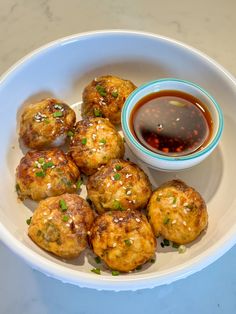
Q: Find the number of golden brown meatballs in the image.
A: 8